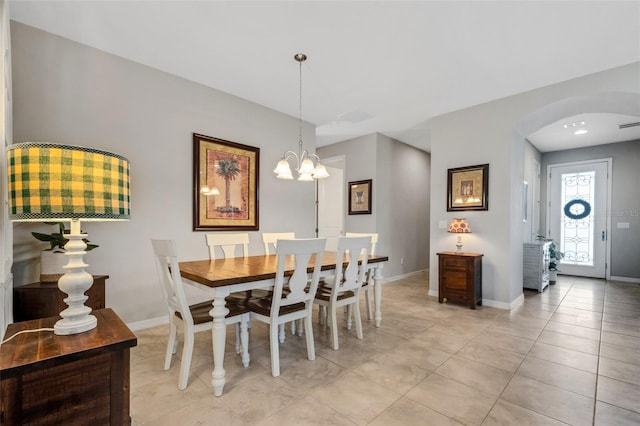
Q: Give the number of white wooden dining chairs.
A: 6